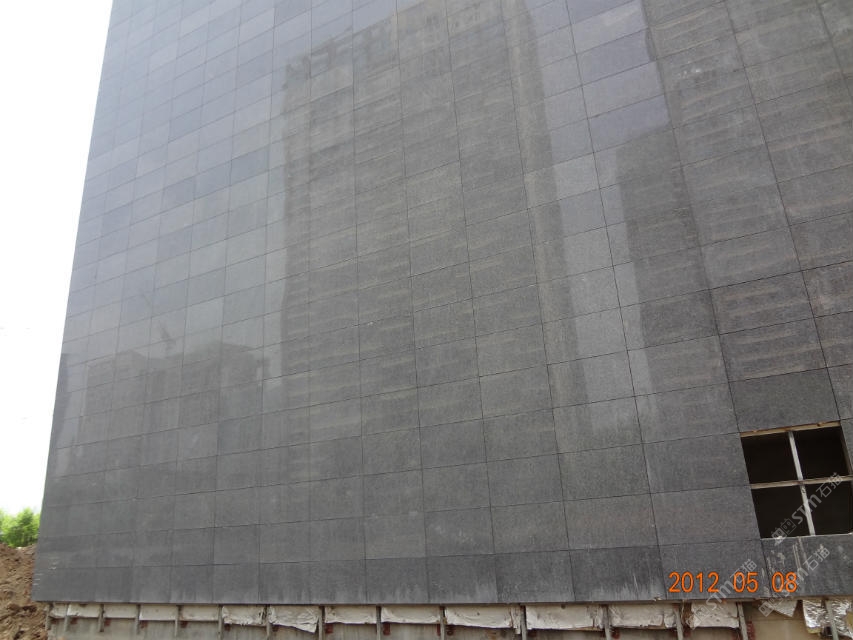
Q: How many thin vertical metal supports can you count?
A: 15